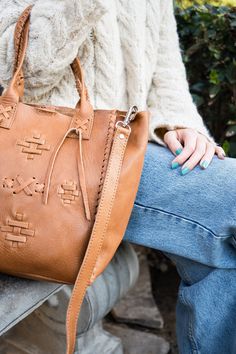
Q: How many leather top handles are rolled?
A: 2